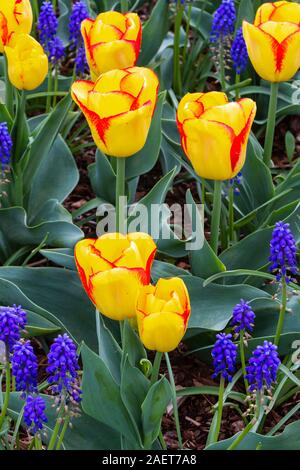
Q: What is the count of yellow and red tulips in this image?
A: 8